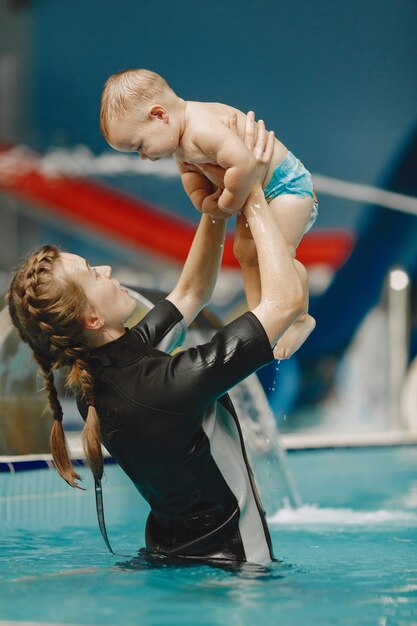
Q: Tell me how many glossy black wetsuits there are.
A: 1